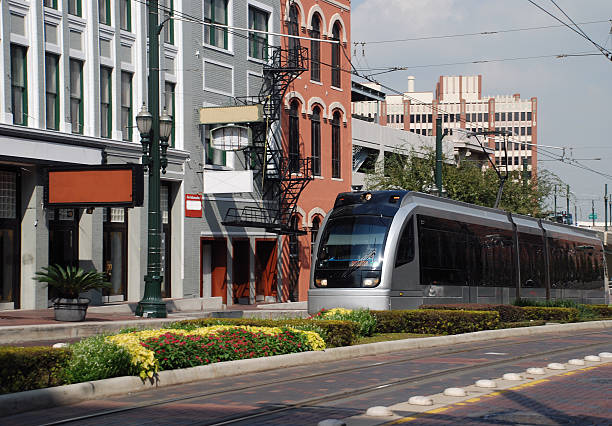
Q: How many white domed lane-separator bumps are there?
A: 11